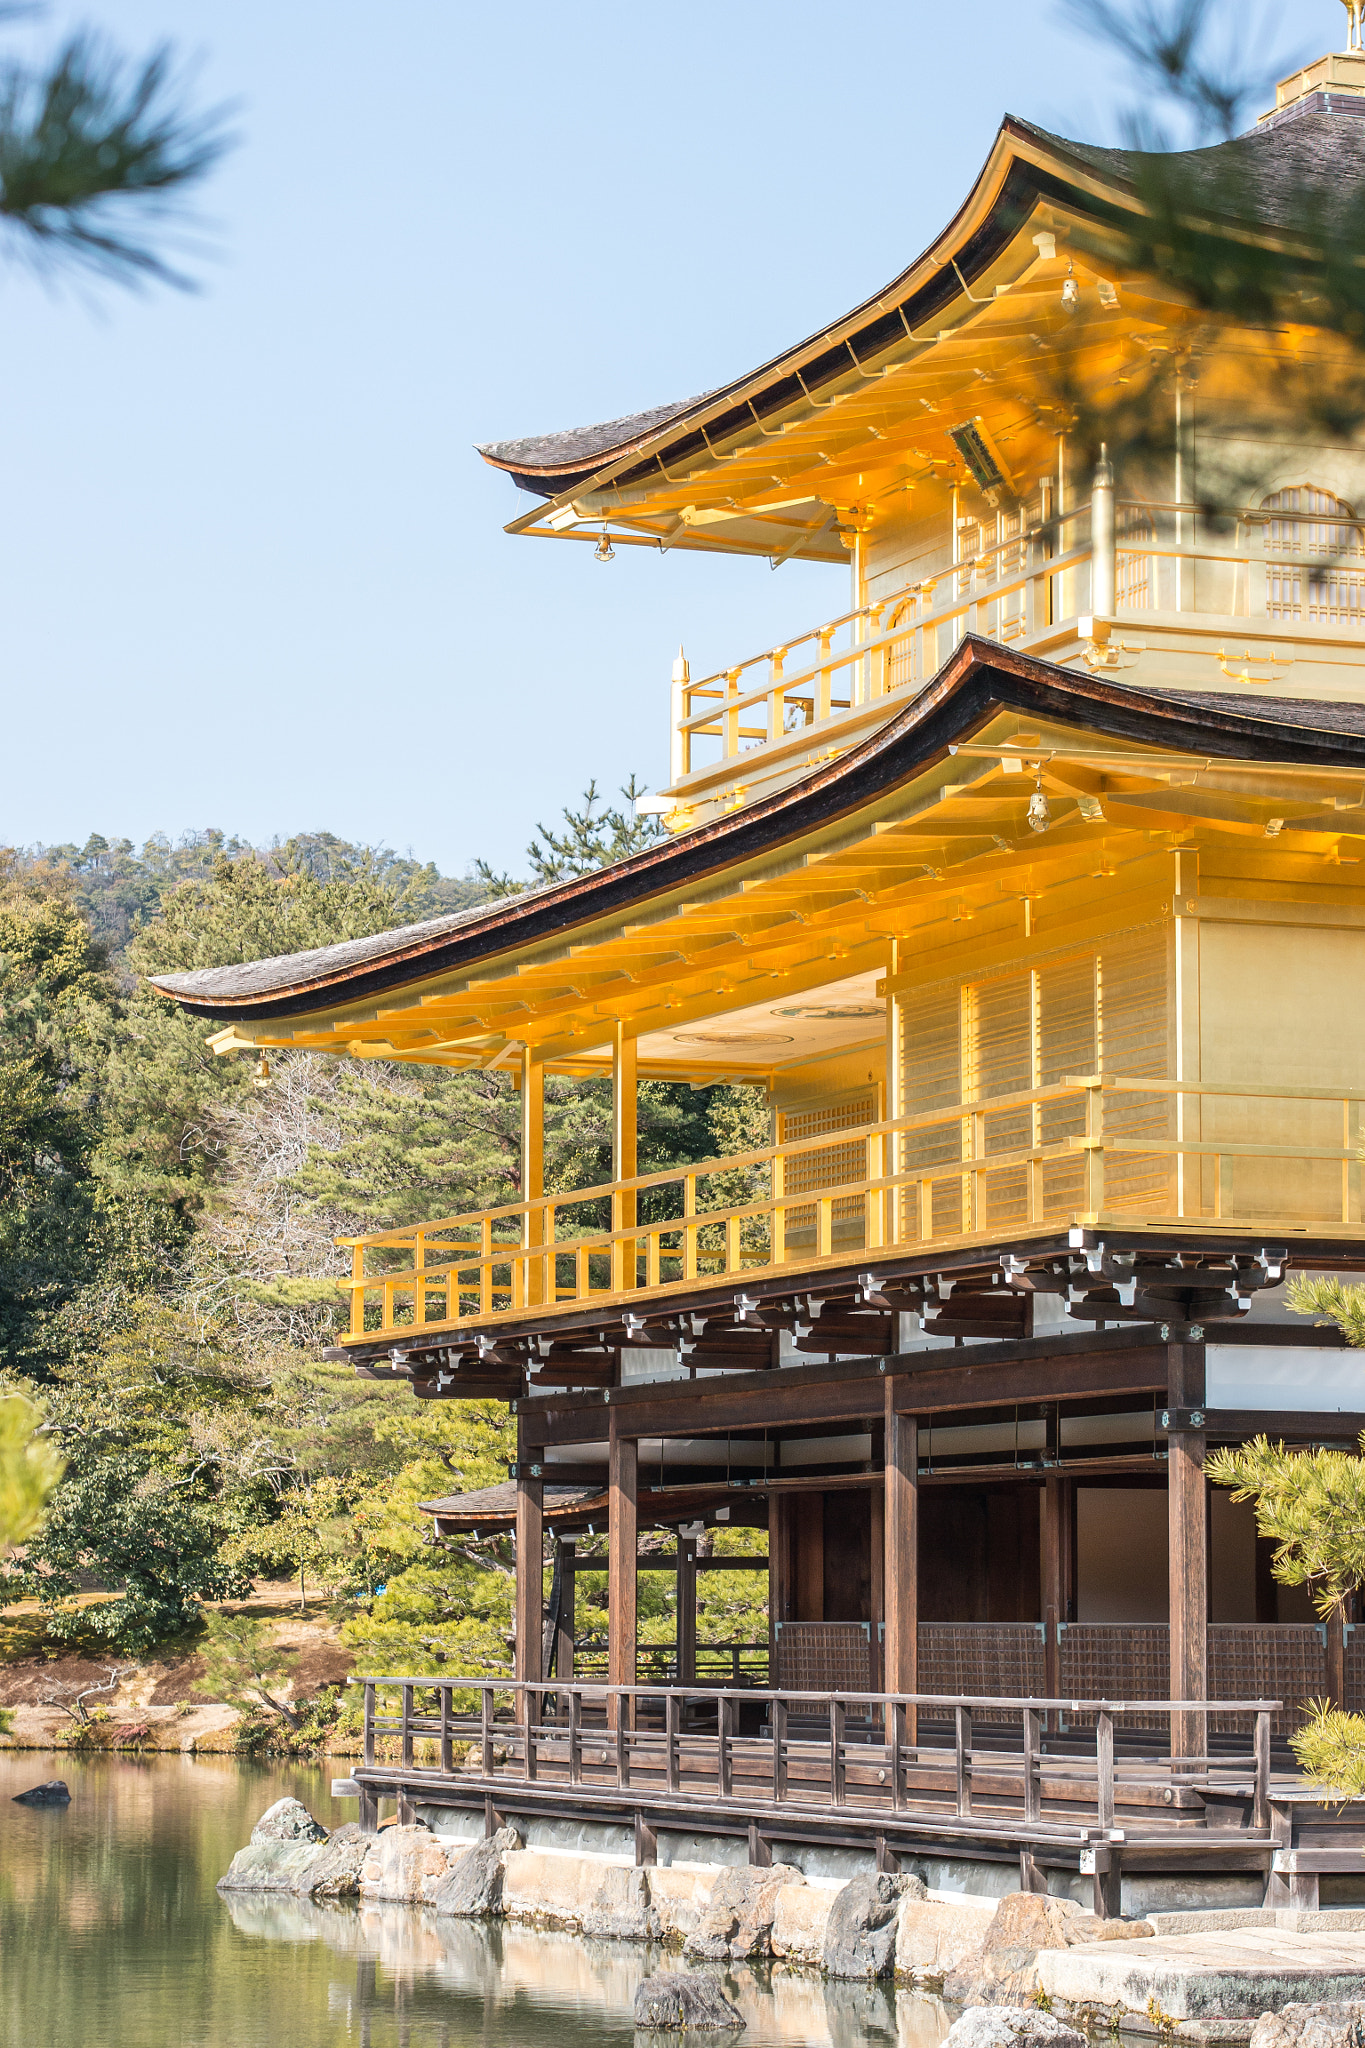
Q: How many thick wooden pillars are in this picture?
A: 4